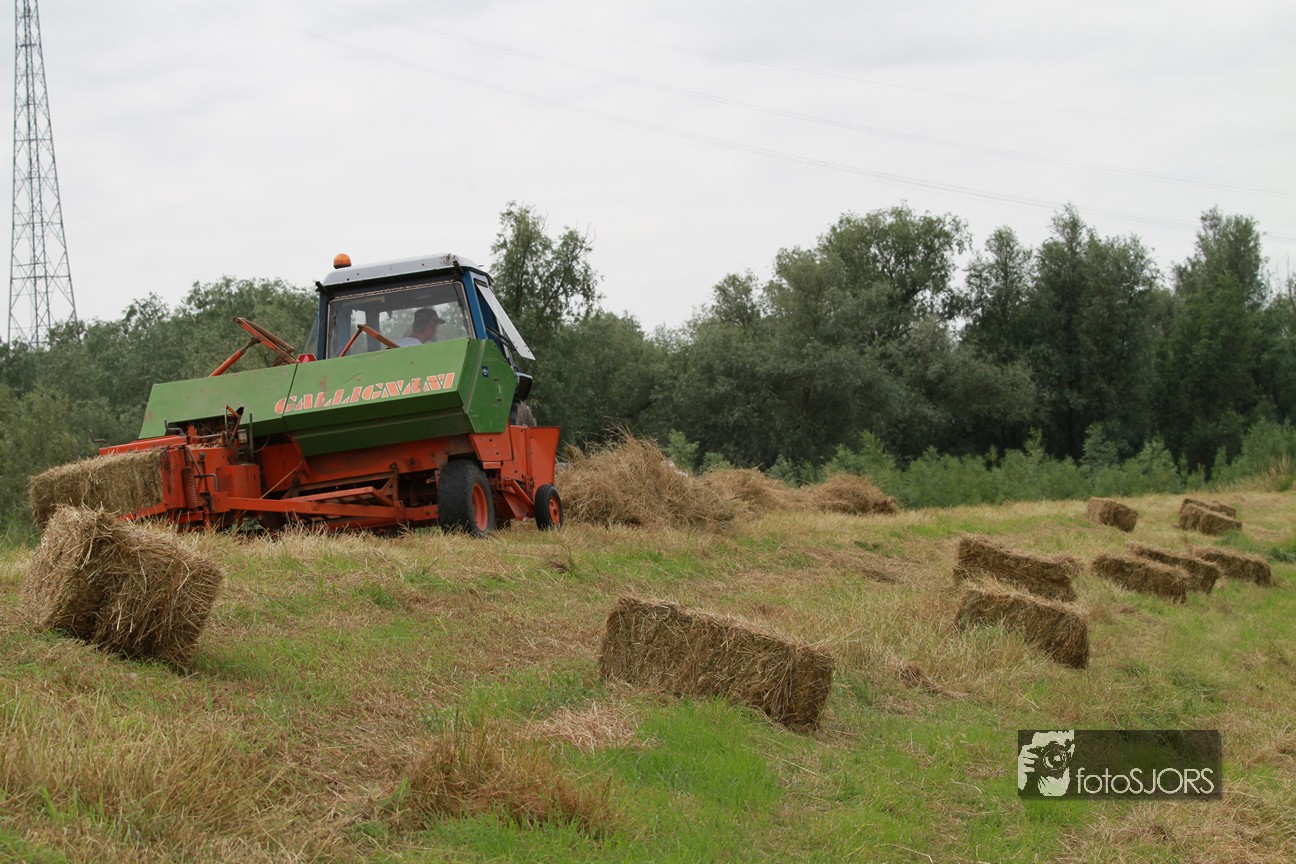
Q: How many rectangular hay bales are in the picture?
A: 11